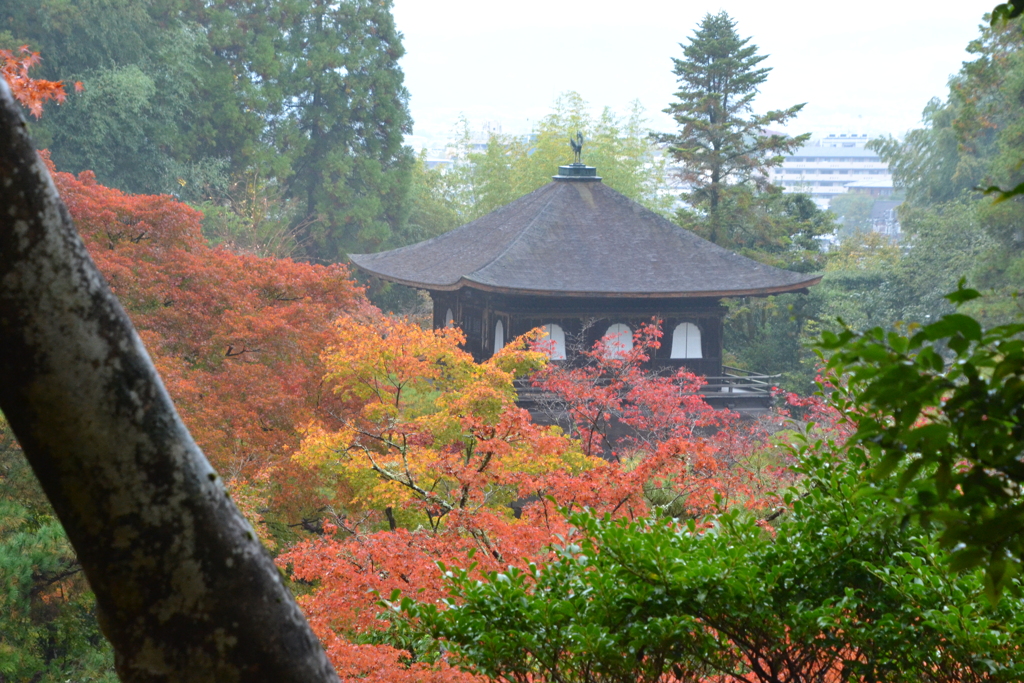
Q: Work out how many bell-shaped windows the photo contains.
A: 5